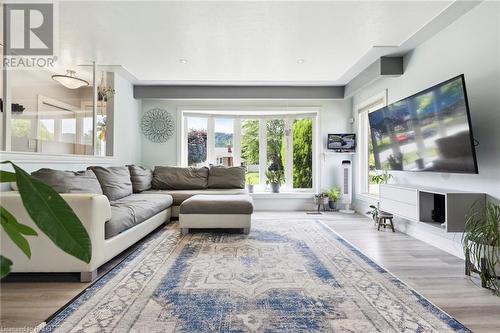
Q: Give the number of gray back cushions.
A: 5